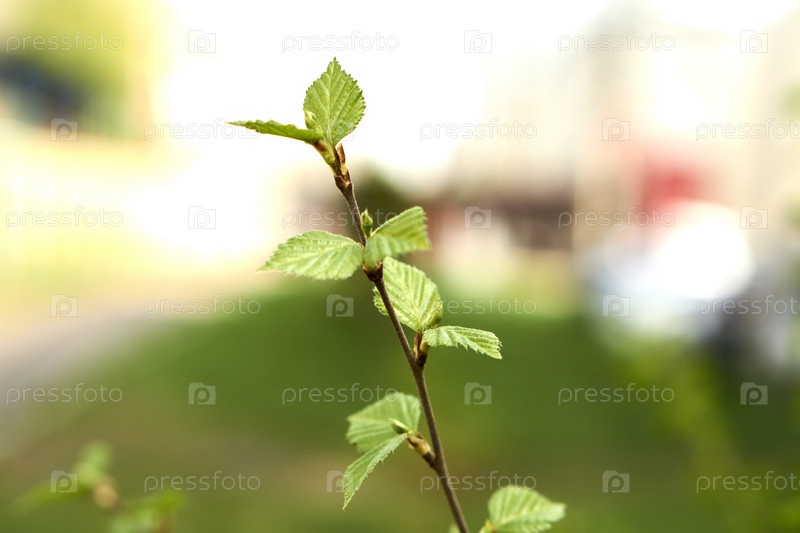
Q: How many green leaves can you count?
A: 9